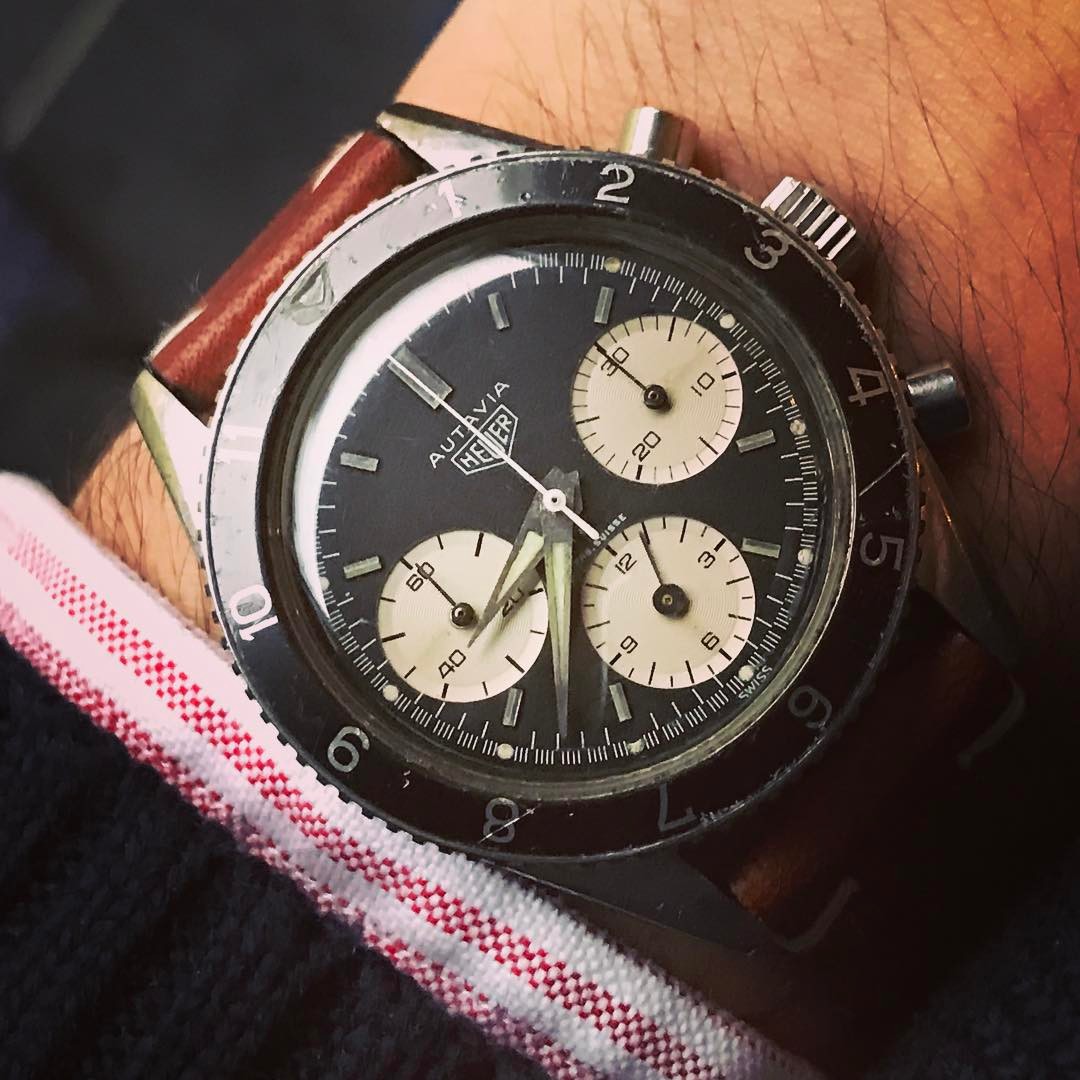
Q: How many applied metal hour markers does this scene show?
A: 9